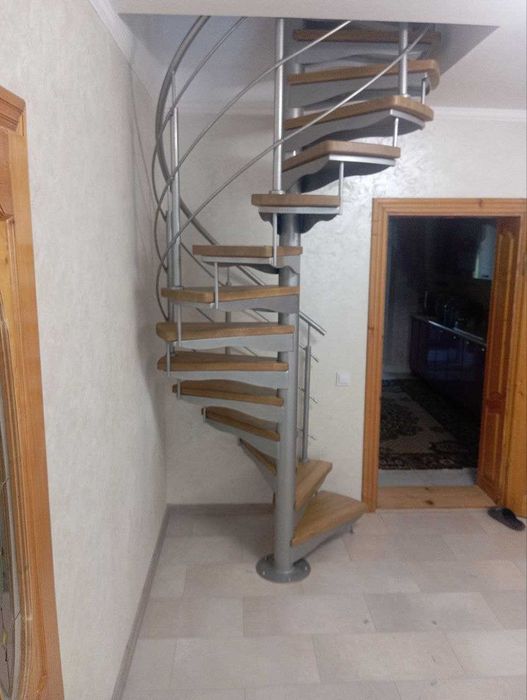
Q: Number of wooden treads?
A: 14